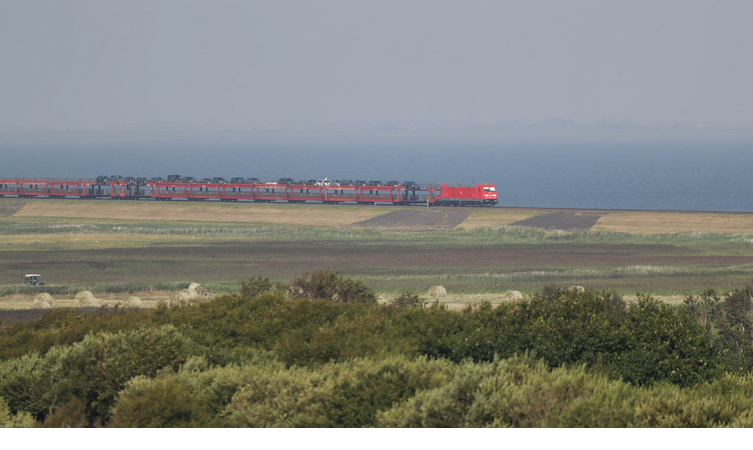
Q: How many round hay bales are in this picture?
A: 12